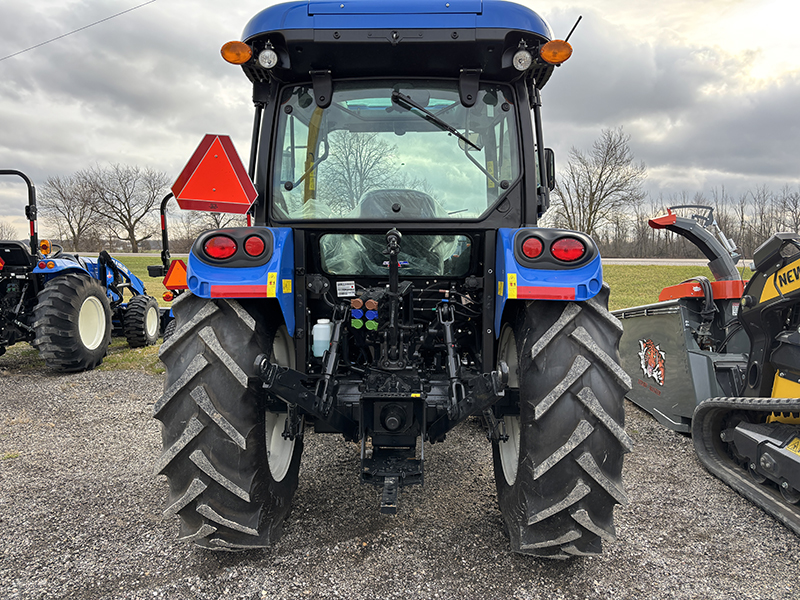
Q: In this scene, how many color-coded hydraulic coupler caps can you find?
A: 6